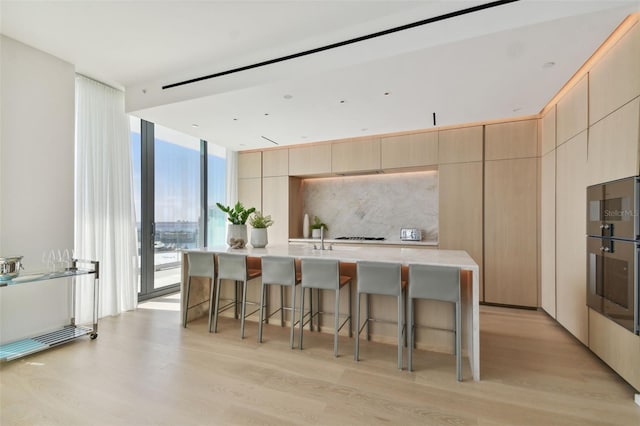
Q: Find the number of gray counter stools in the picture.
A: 6